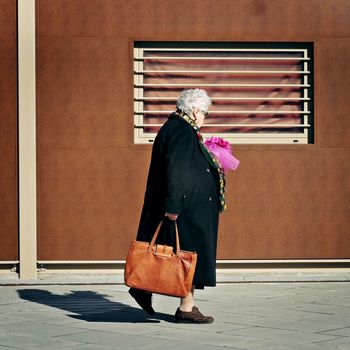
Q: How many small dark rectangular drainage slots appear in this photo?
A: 2